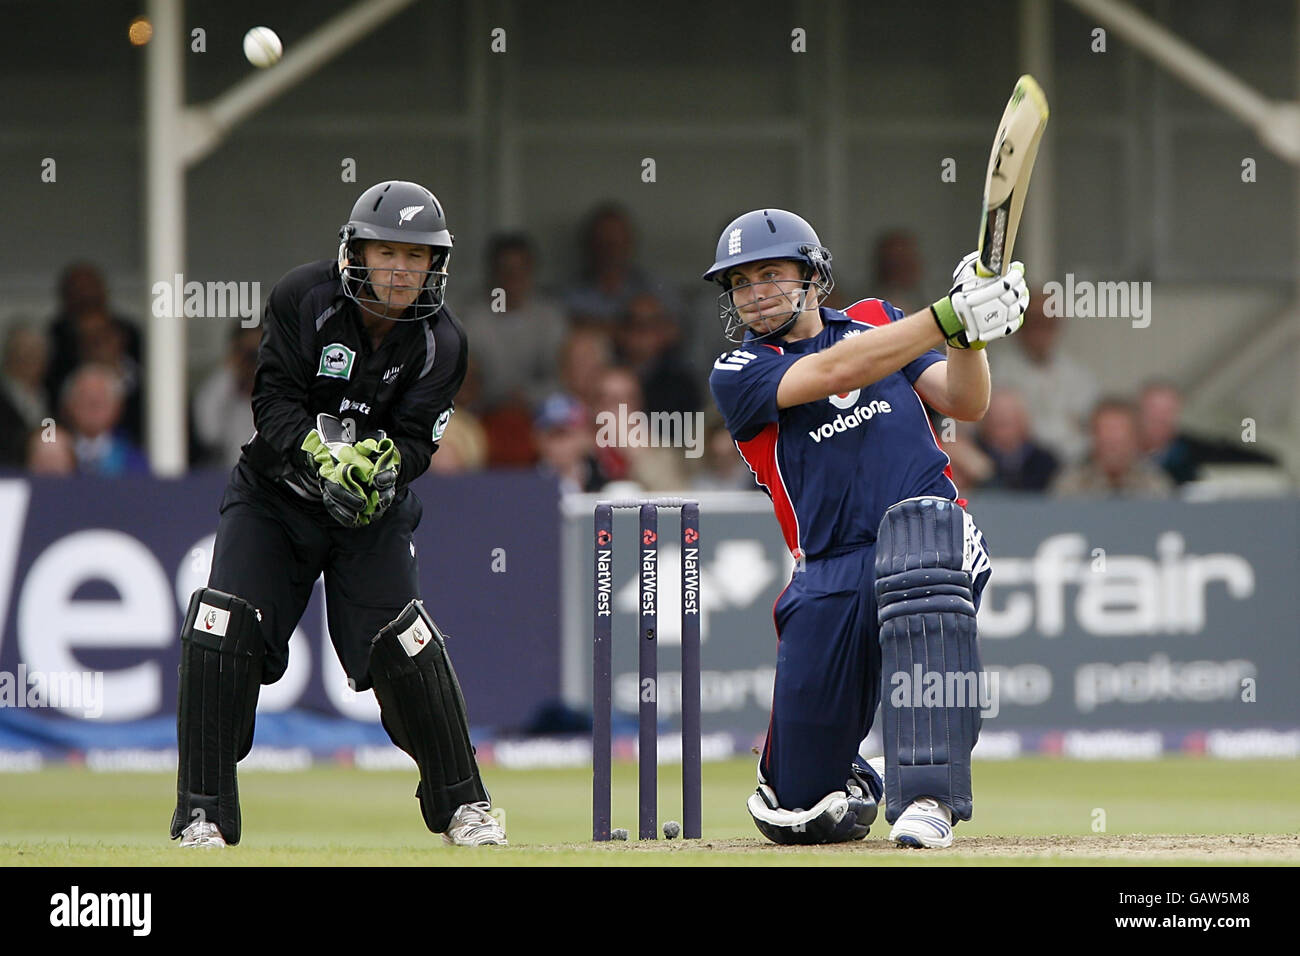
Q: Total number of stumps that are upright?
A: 3